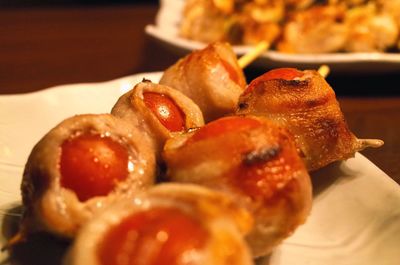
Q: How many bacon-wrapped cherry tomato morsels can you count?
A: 6